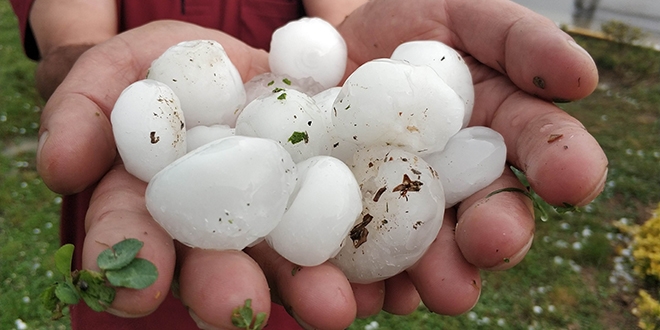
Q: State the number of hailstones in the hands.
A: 13